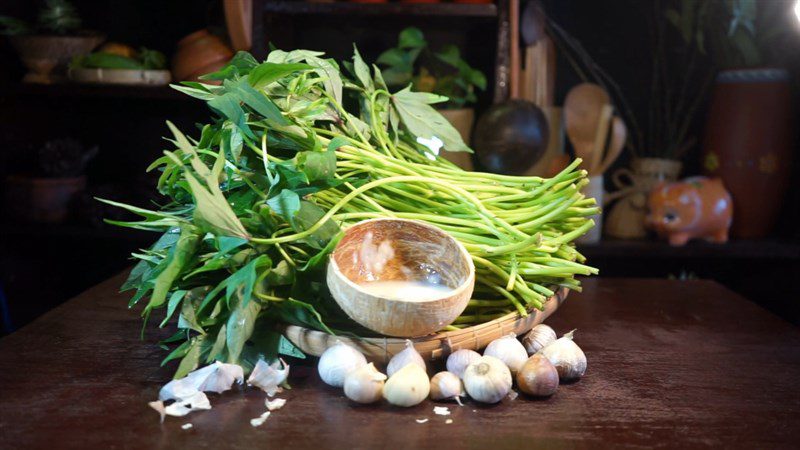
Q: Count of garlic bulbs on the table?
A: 11